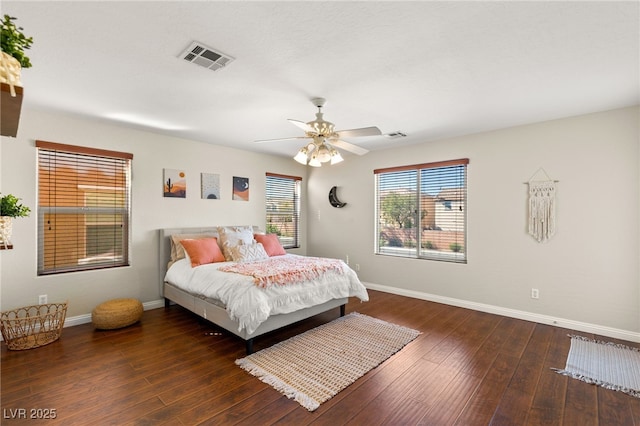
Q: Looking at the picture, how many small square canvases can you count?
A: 3